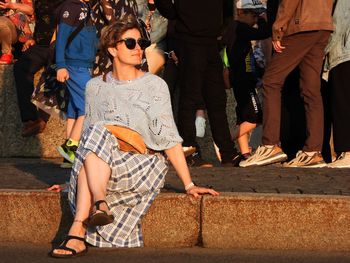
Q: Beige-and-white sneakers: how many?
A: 3